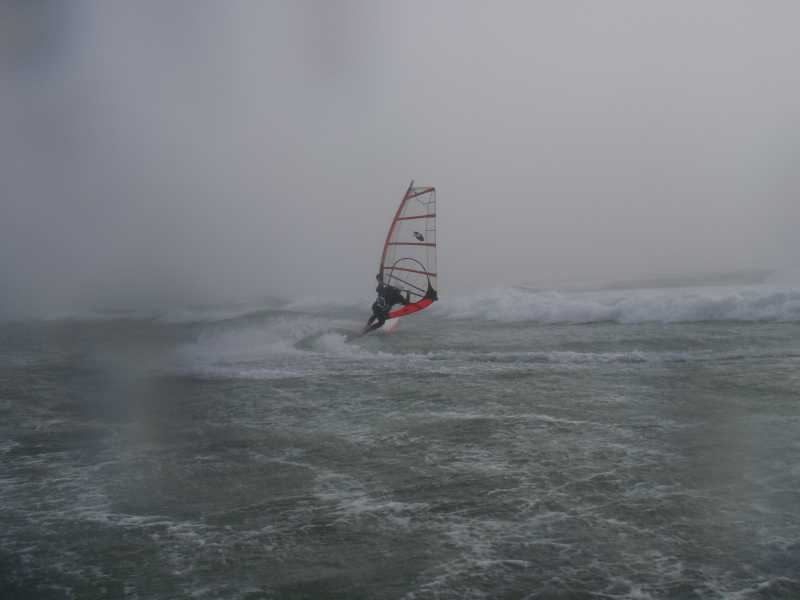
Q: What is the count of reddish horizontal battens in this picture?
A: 4